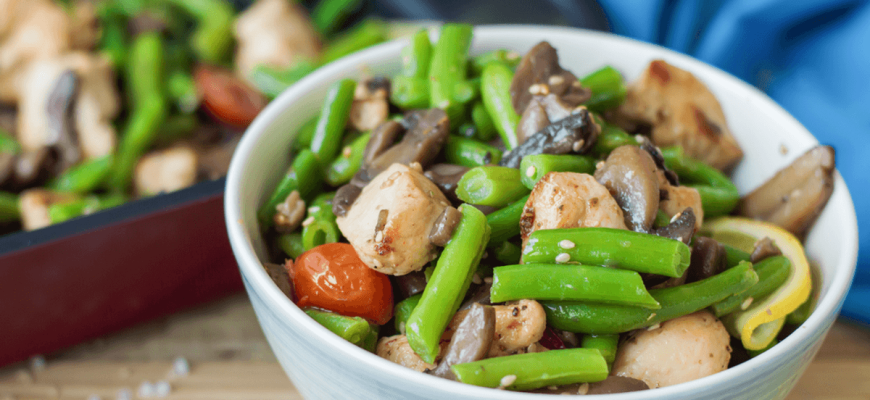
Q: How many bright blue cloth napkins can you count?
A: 1